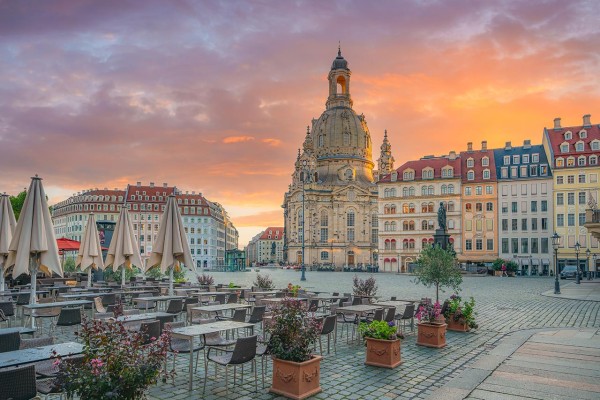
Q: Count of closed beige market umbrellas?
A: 5